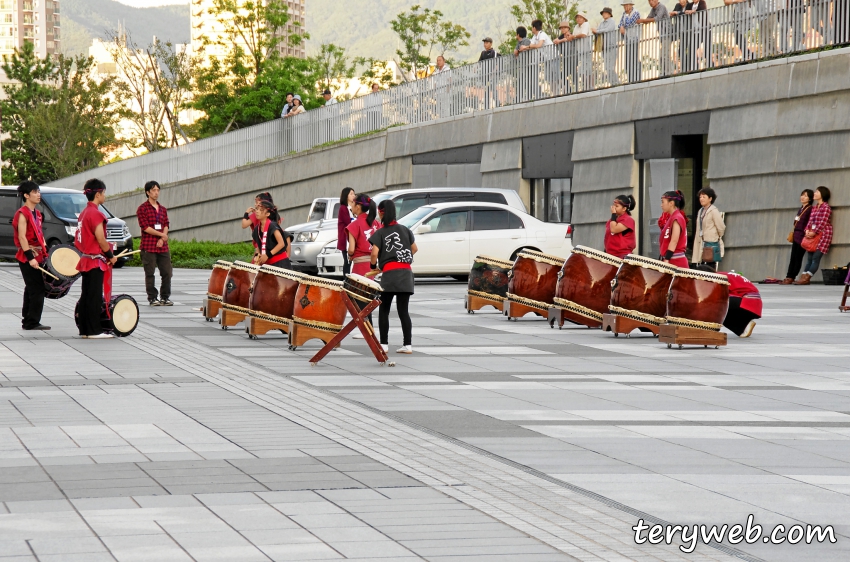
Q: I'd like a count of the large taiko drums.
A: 9